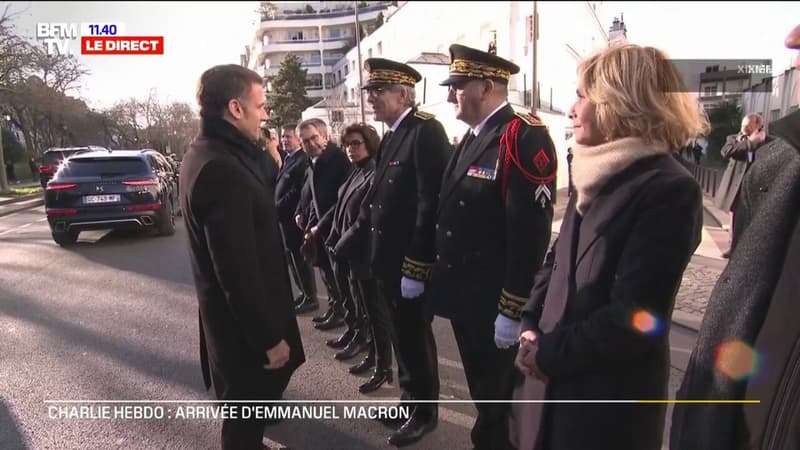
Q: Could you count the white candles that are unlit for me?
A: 0